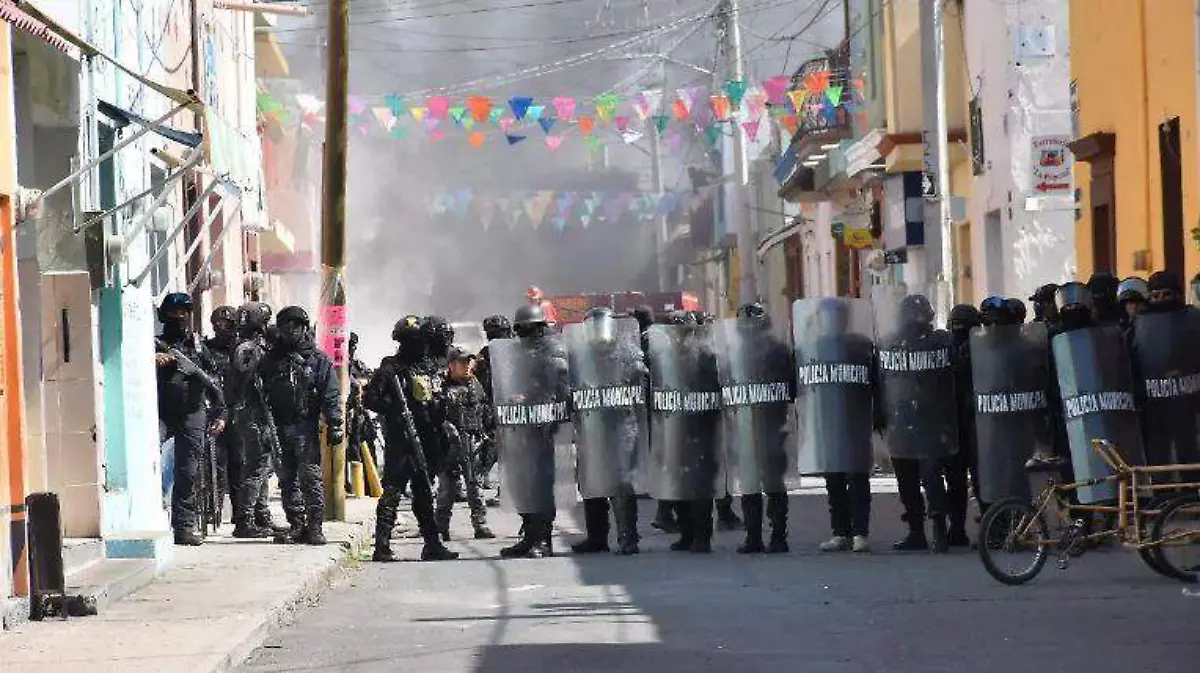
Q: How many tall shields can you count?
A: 9